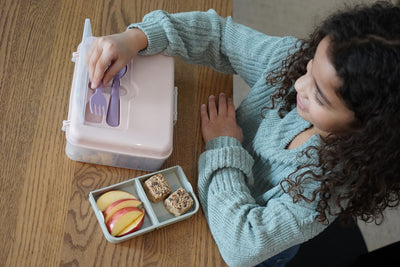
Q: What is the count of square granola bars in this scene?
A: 2